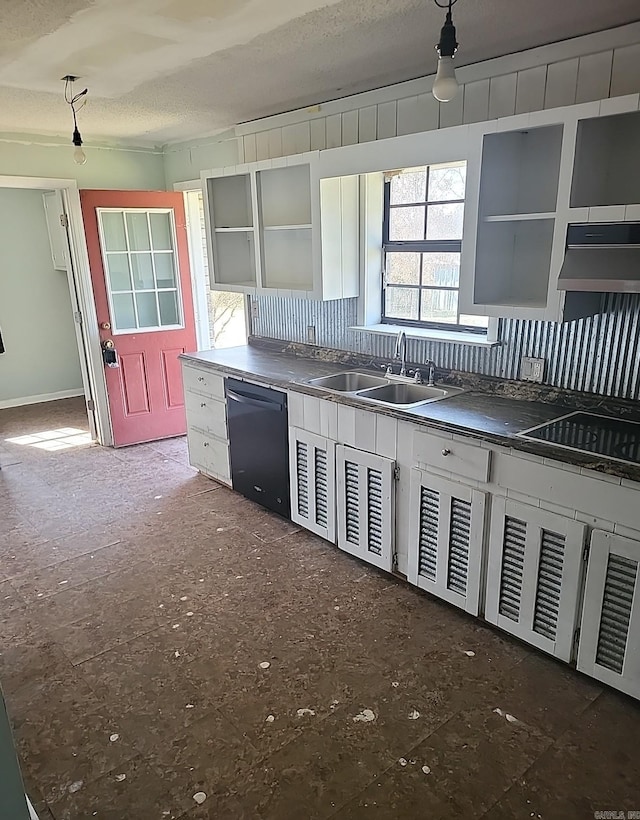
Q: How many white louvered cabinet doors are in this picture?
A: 5